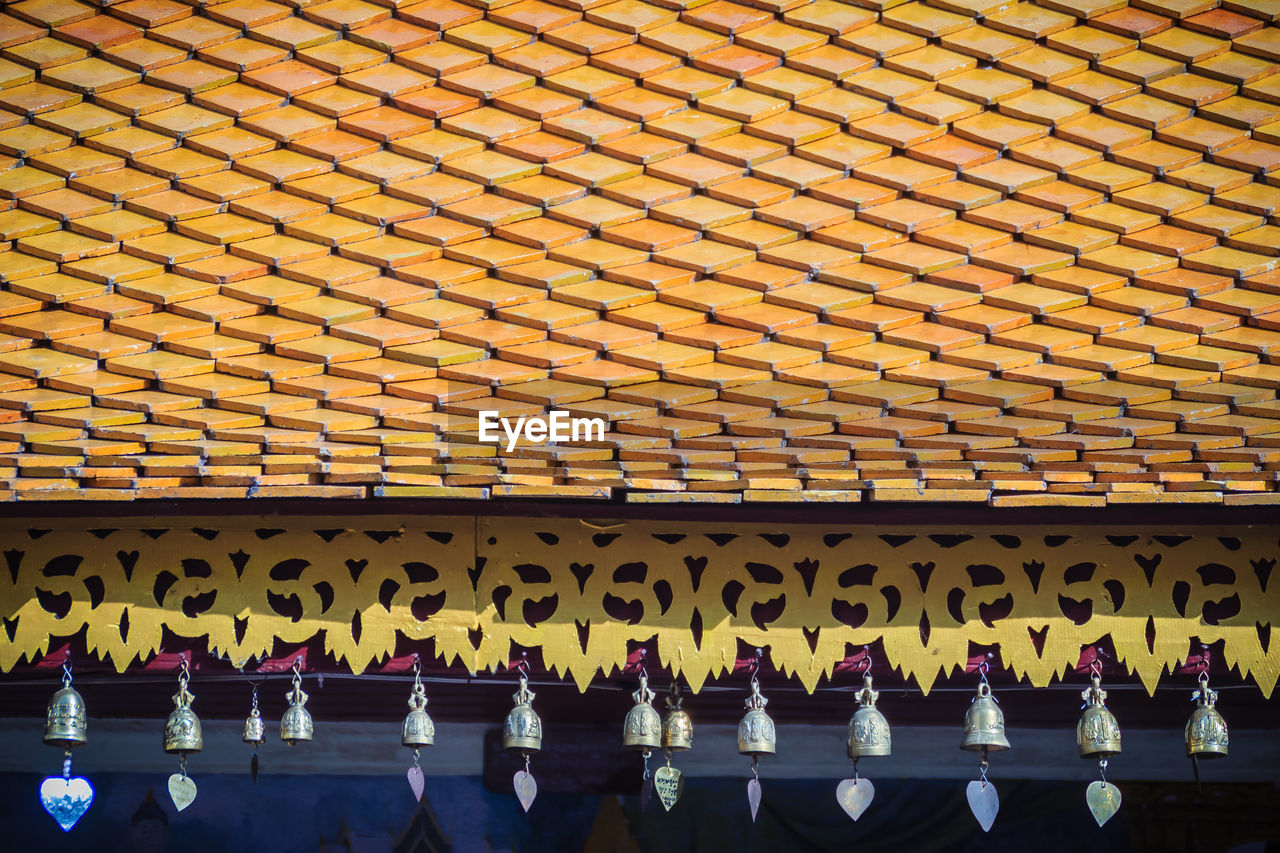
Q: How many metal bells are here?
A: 13